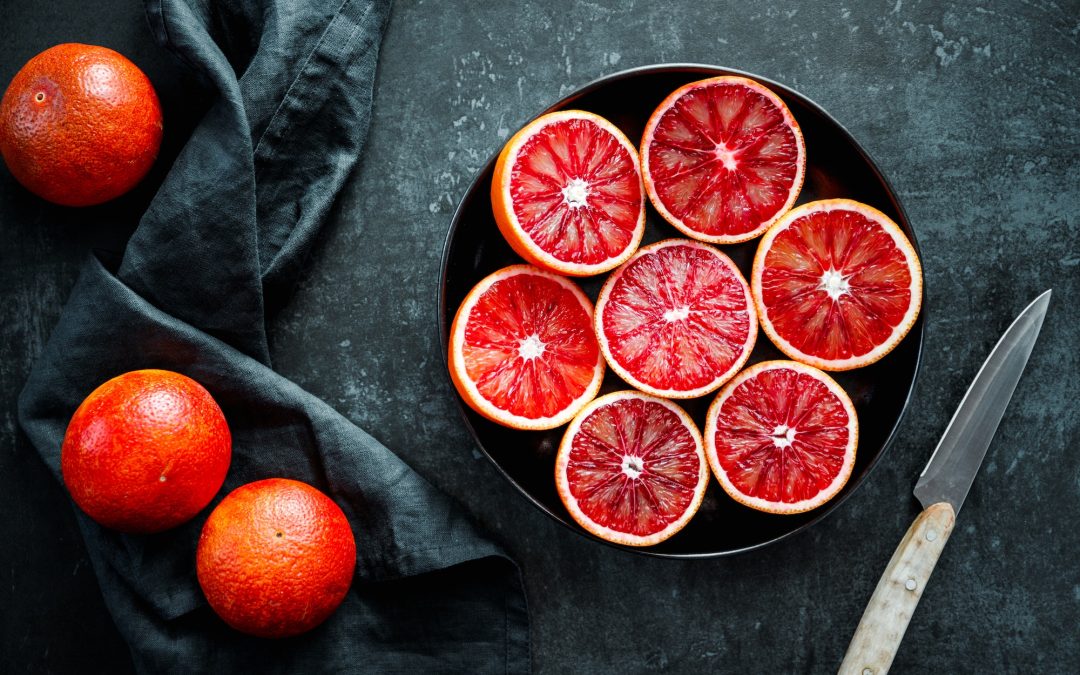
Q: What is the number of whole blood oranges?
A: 3